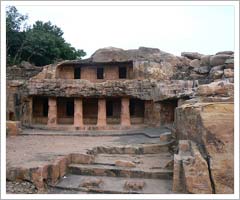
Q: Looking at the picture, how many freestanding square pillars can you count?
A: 4